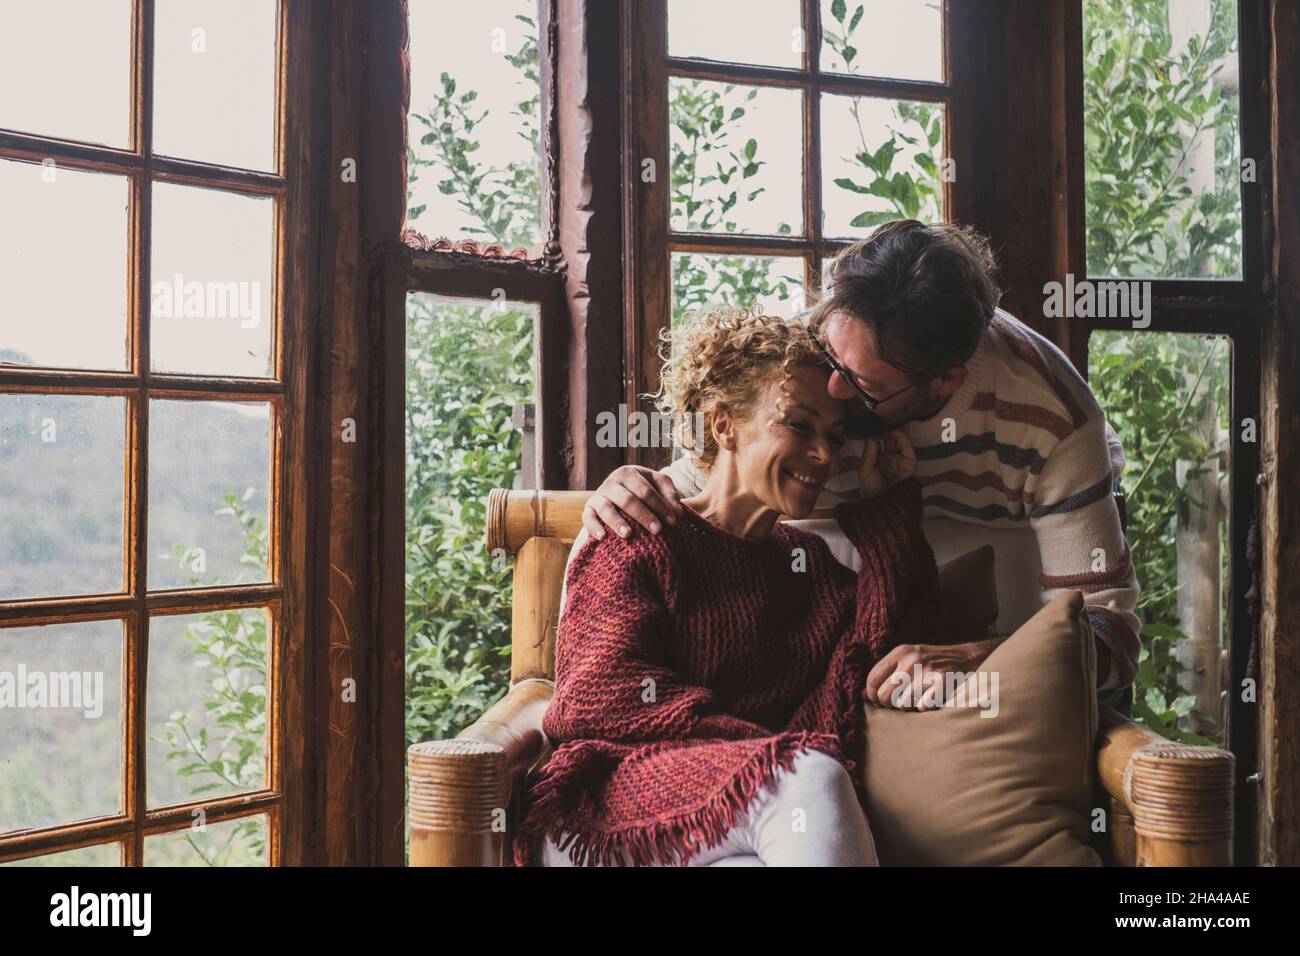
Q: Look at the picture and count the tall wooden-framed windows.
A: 4